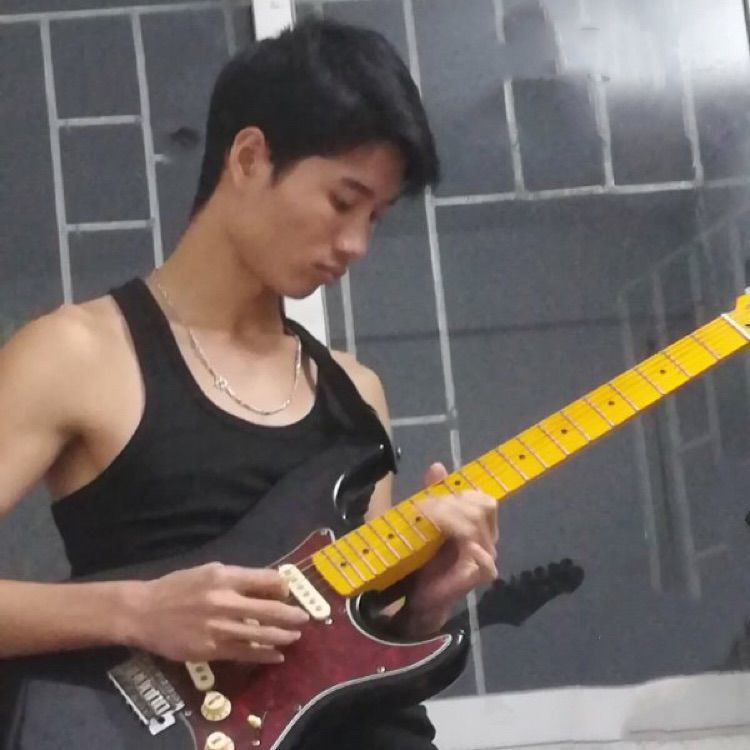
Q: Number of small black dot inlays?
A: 9